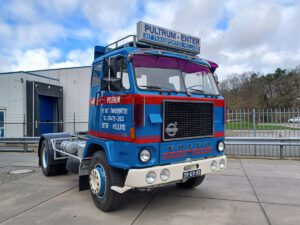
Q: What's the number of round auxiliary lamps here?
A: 4